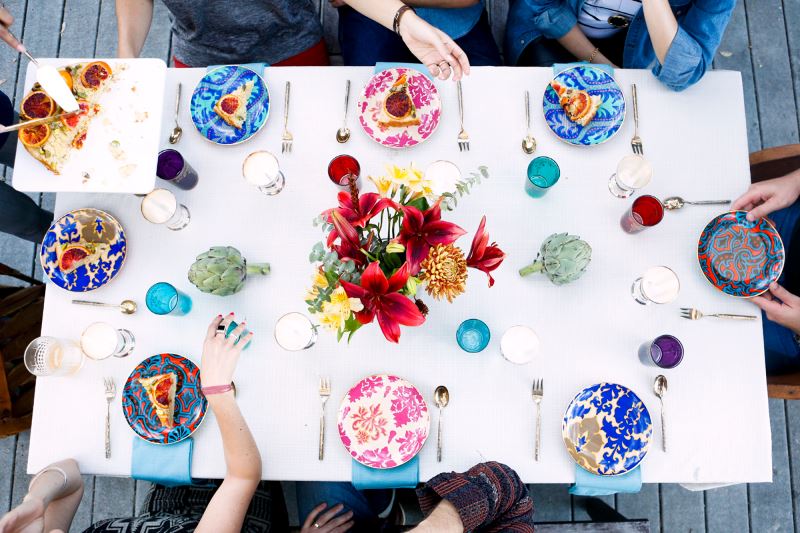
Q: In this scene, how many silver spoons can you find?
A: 7